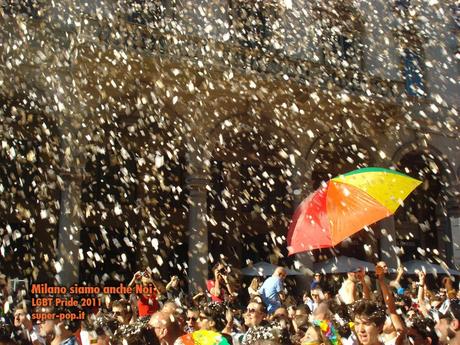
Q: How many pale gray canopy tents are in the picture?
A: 3